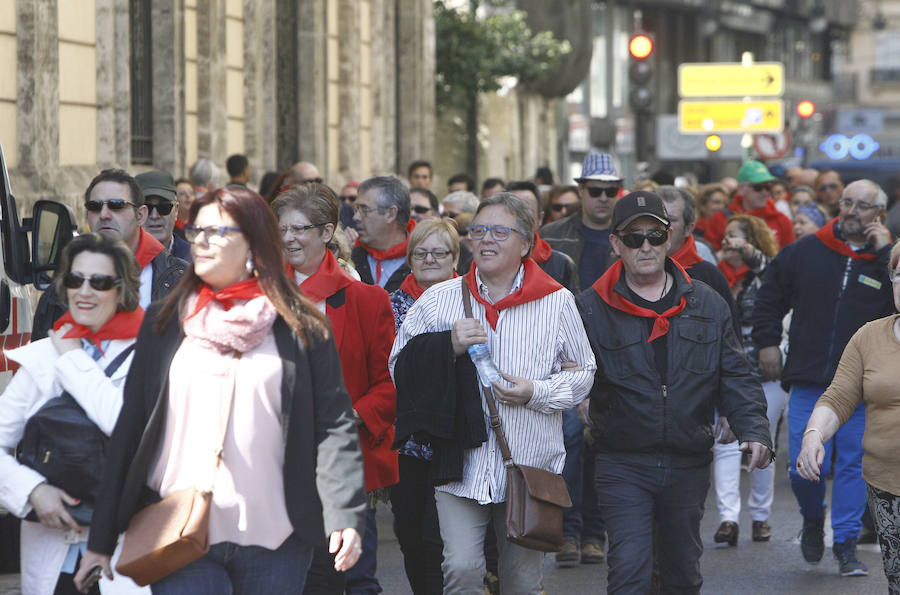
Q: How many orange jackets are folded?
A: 0